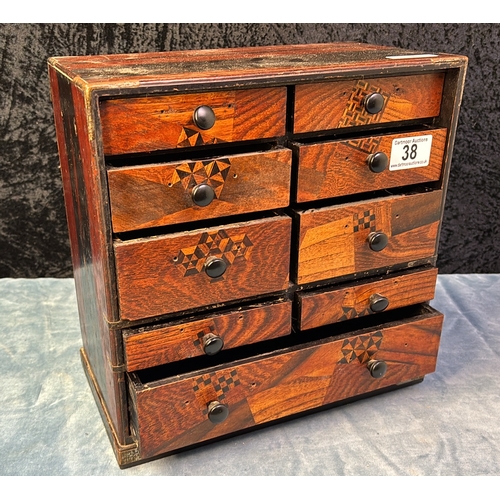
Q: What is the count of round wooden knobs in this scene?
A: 10